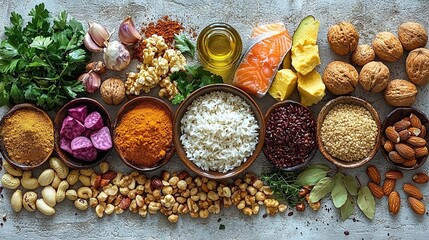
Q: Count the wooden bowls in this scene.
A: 7